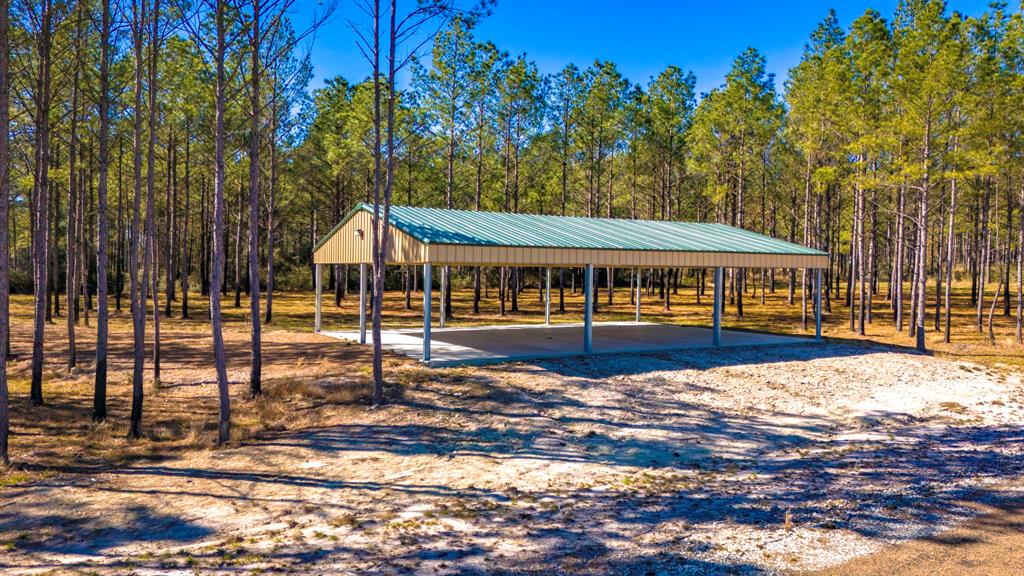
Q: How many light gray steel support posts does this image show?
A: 9